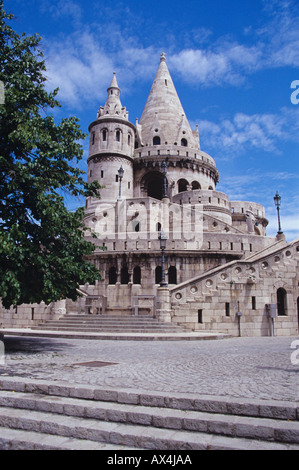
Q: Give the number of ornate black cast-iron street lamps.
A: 4